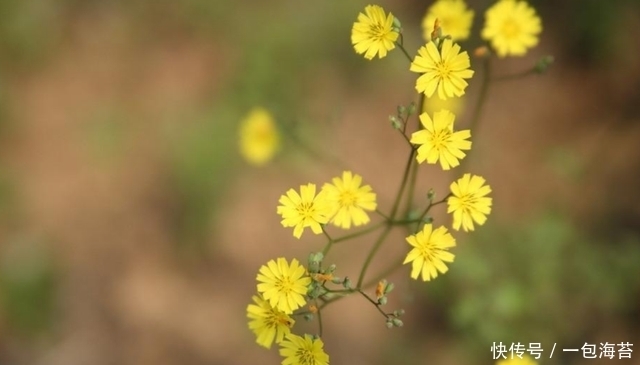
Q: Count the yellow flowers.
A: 15